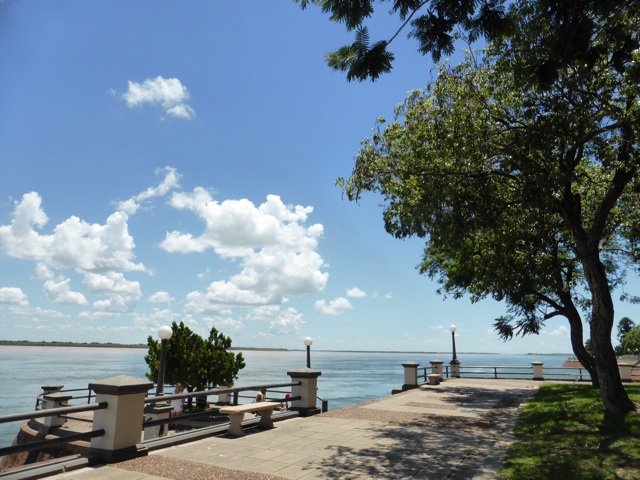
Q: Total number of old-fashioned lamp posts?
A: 3